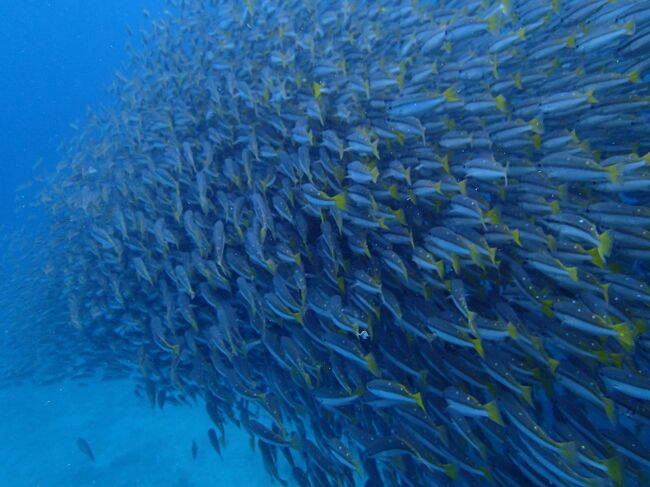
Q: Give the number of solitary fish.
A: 3